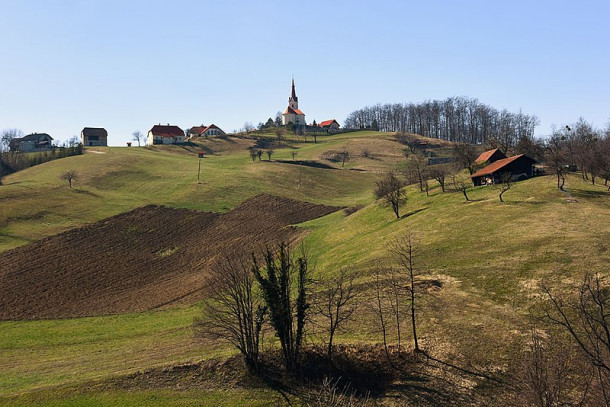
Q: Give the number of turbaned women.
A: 0